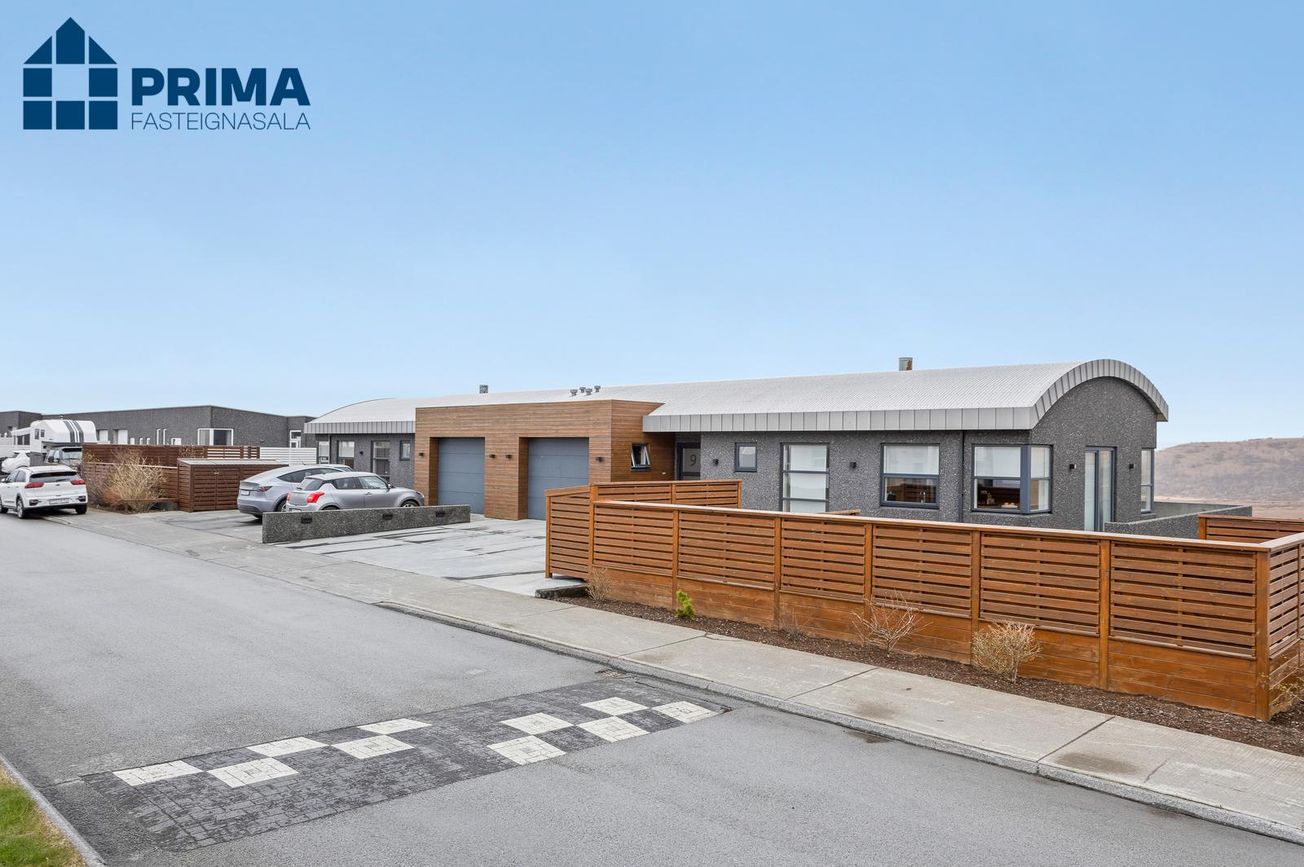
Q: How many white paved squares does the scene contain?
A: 10